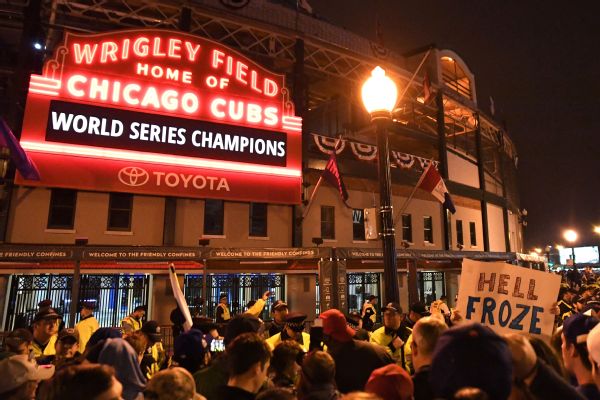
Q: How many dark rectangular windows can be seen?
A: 10